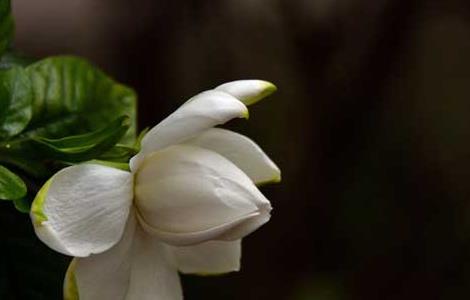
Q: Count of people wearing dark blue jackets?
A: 0